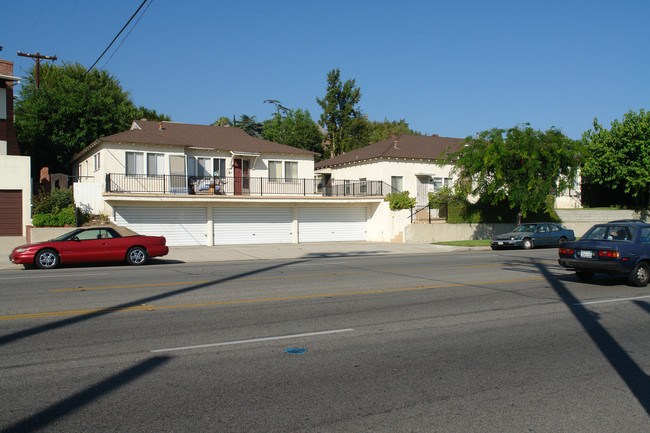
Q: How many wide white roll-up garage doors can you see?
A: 3